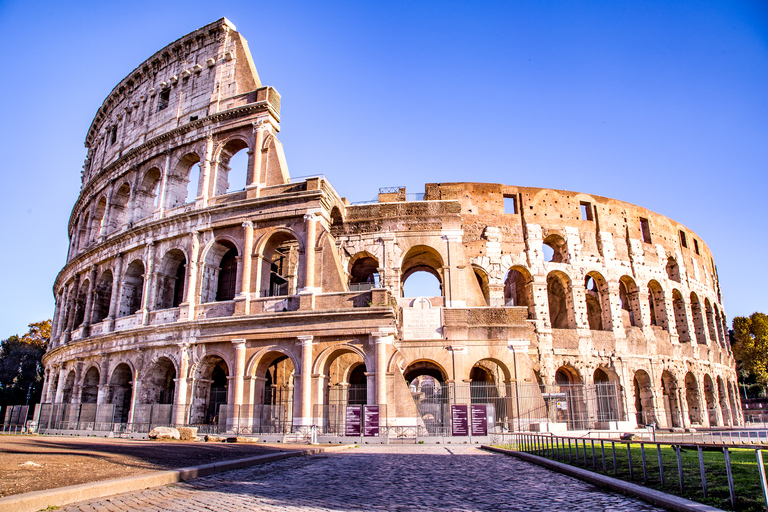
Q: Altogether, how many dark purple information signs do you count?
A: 4